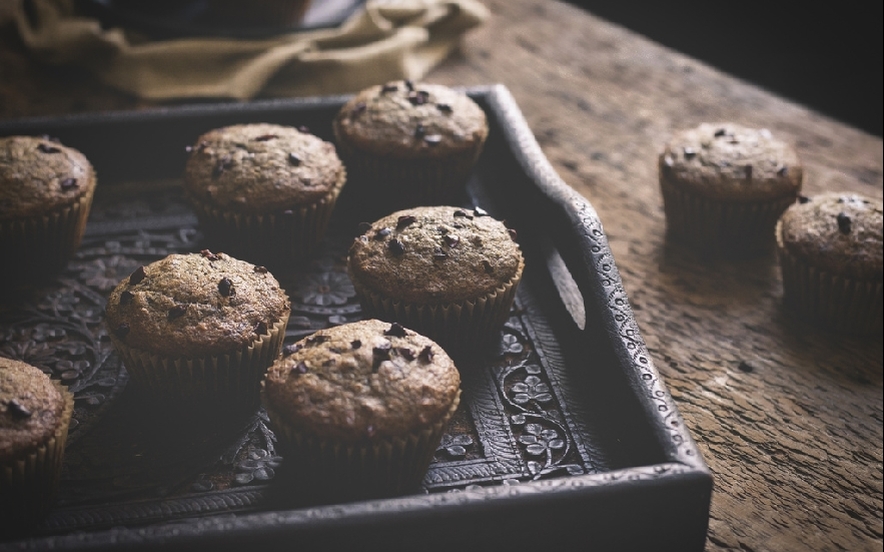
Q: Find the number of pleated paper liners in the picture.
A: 9